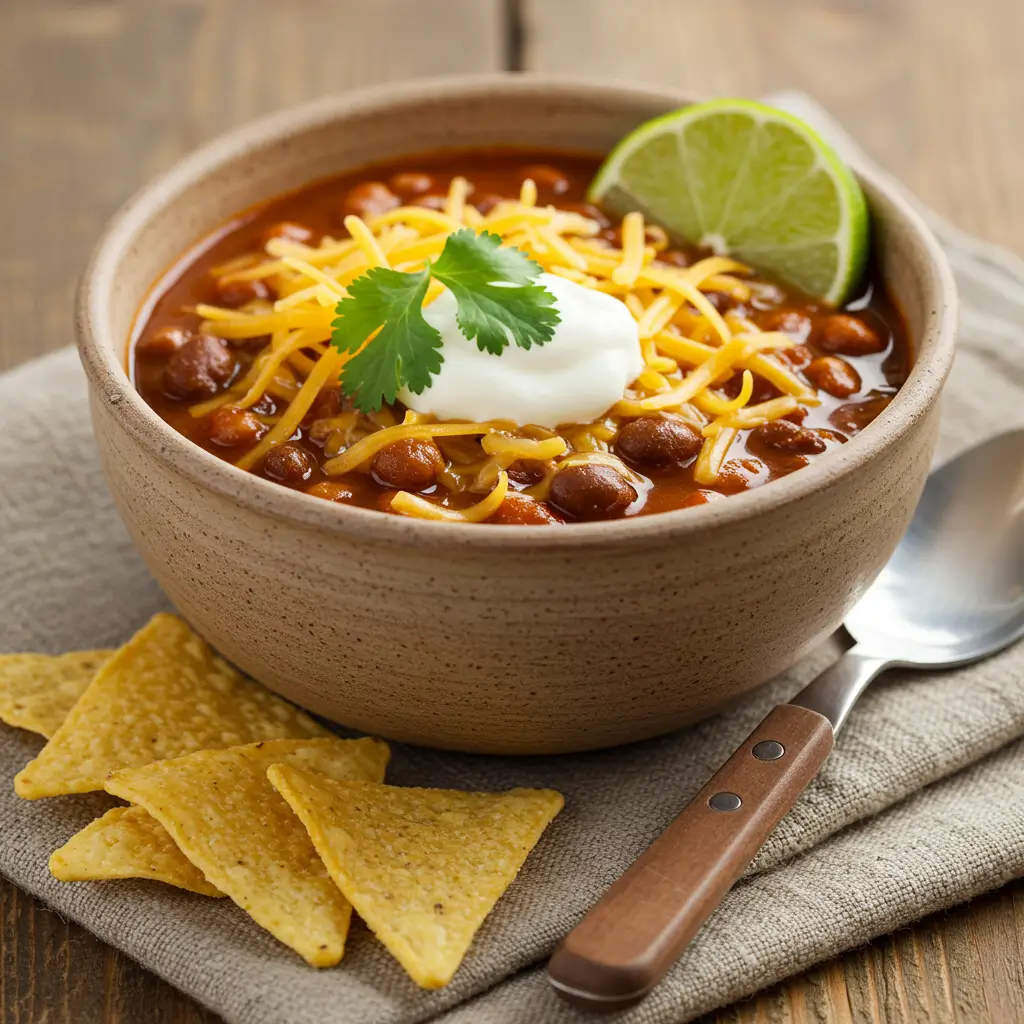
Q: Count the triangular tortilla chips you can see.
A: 5